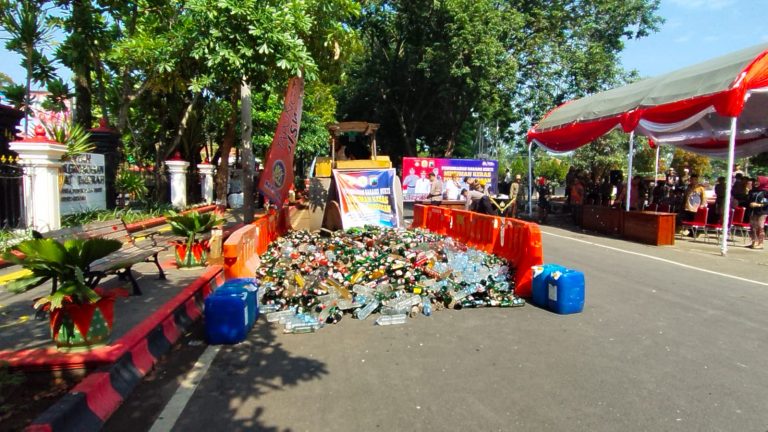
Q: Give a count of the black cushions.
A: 0